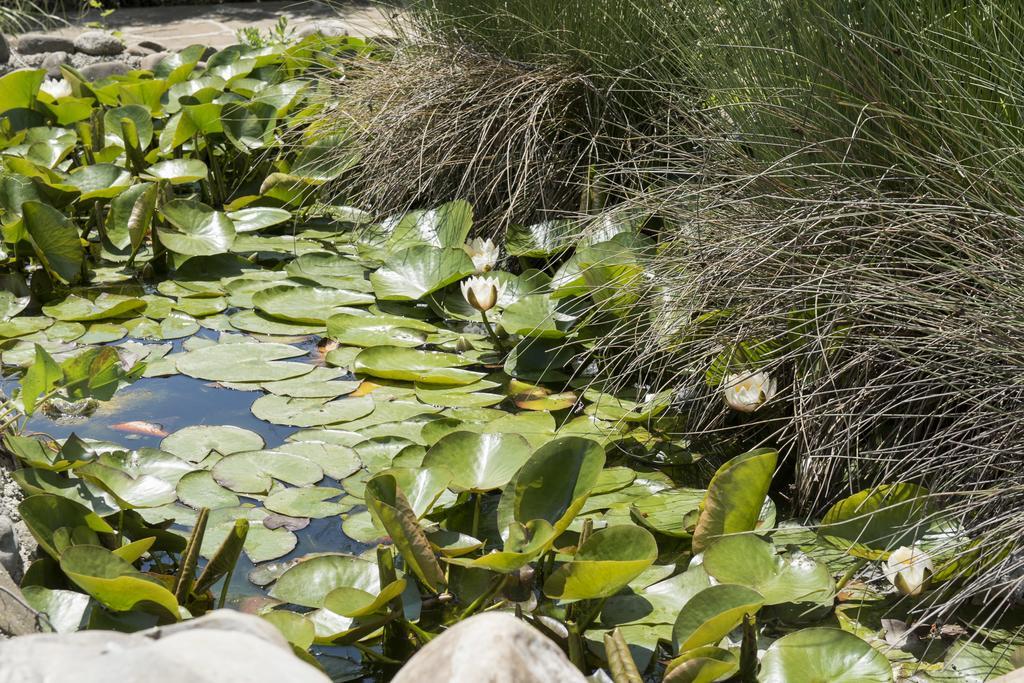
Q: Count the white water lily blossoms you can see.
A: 5